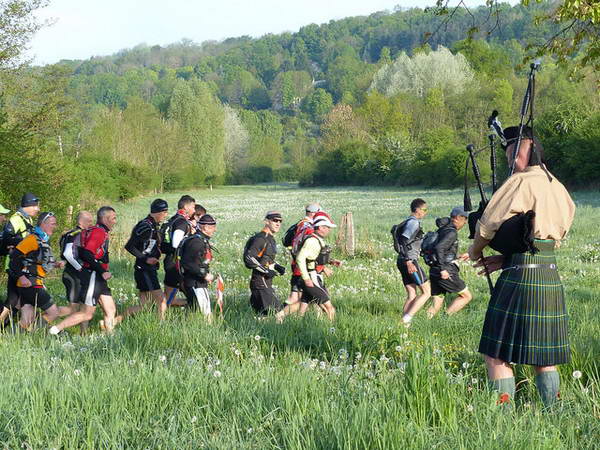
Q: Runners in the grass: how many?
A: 14